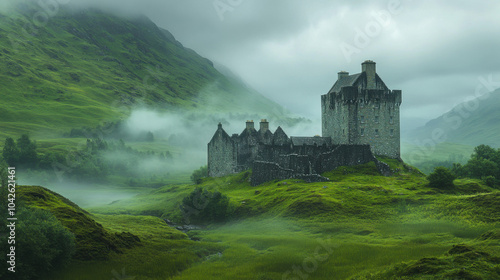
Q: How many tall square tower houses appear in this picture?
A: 1